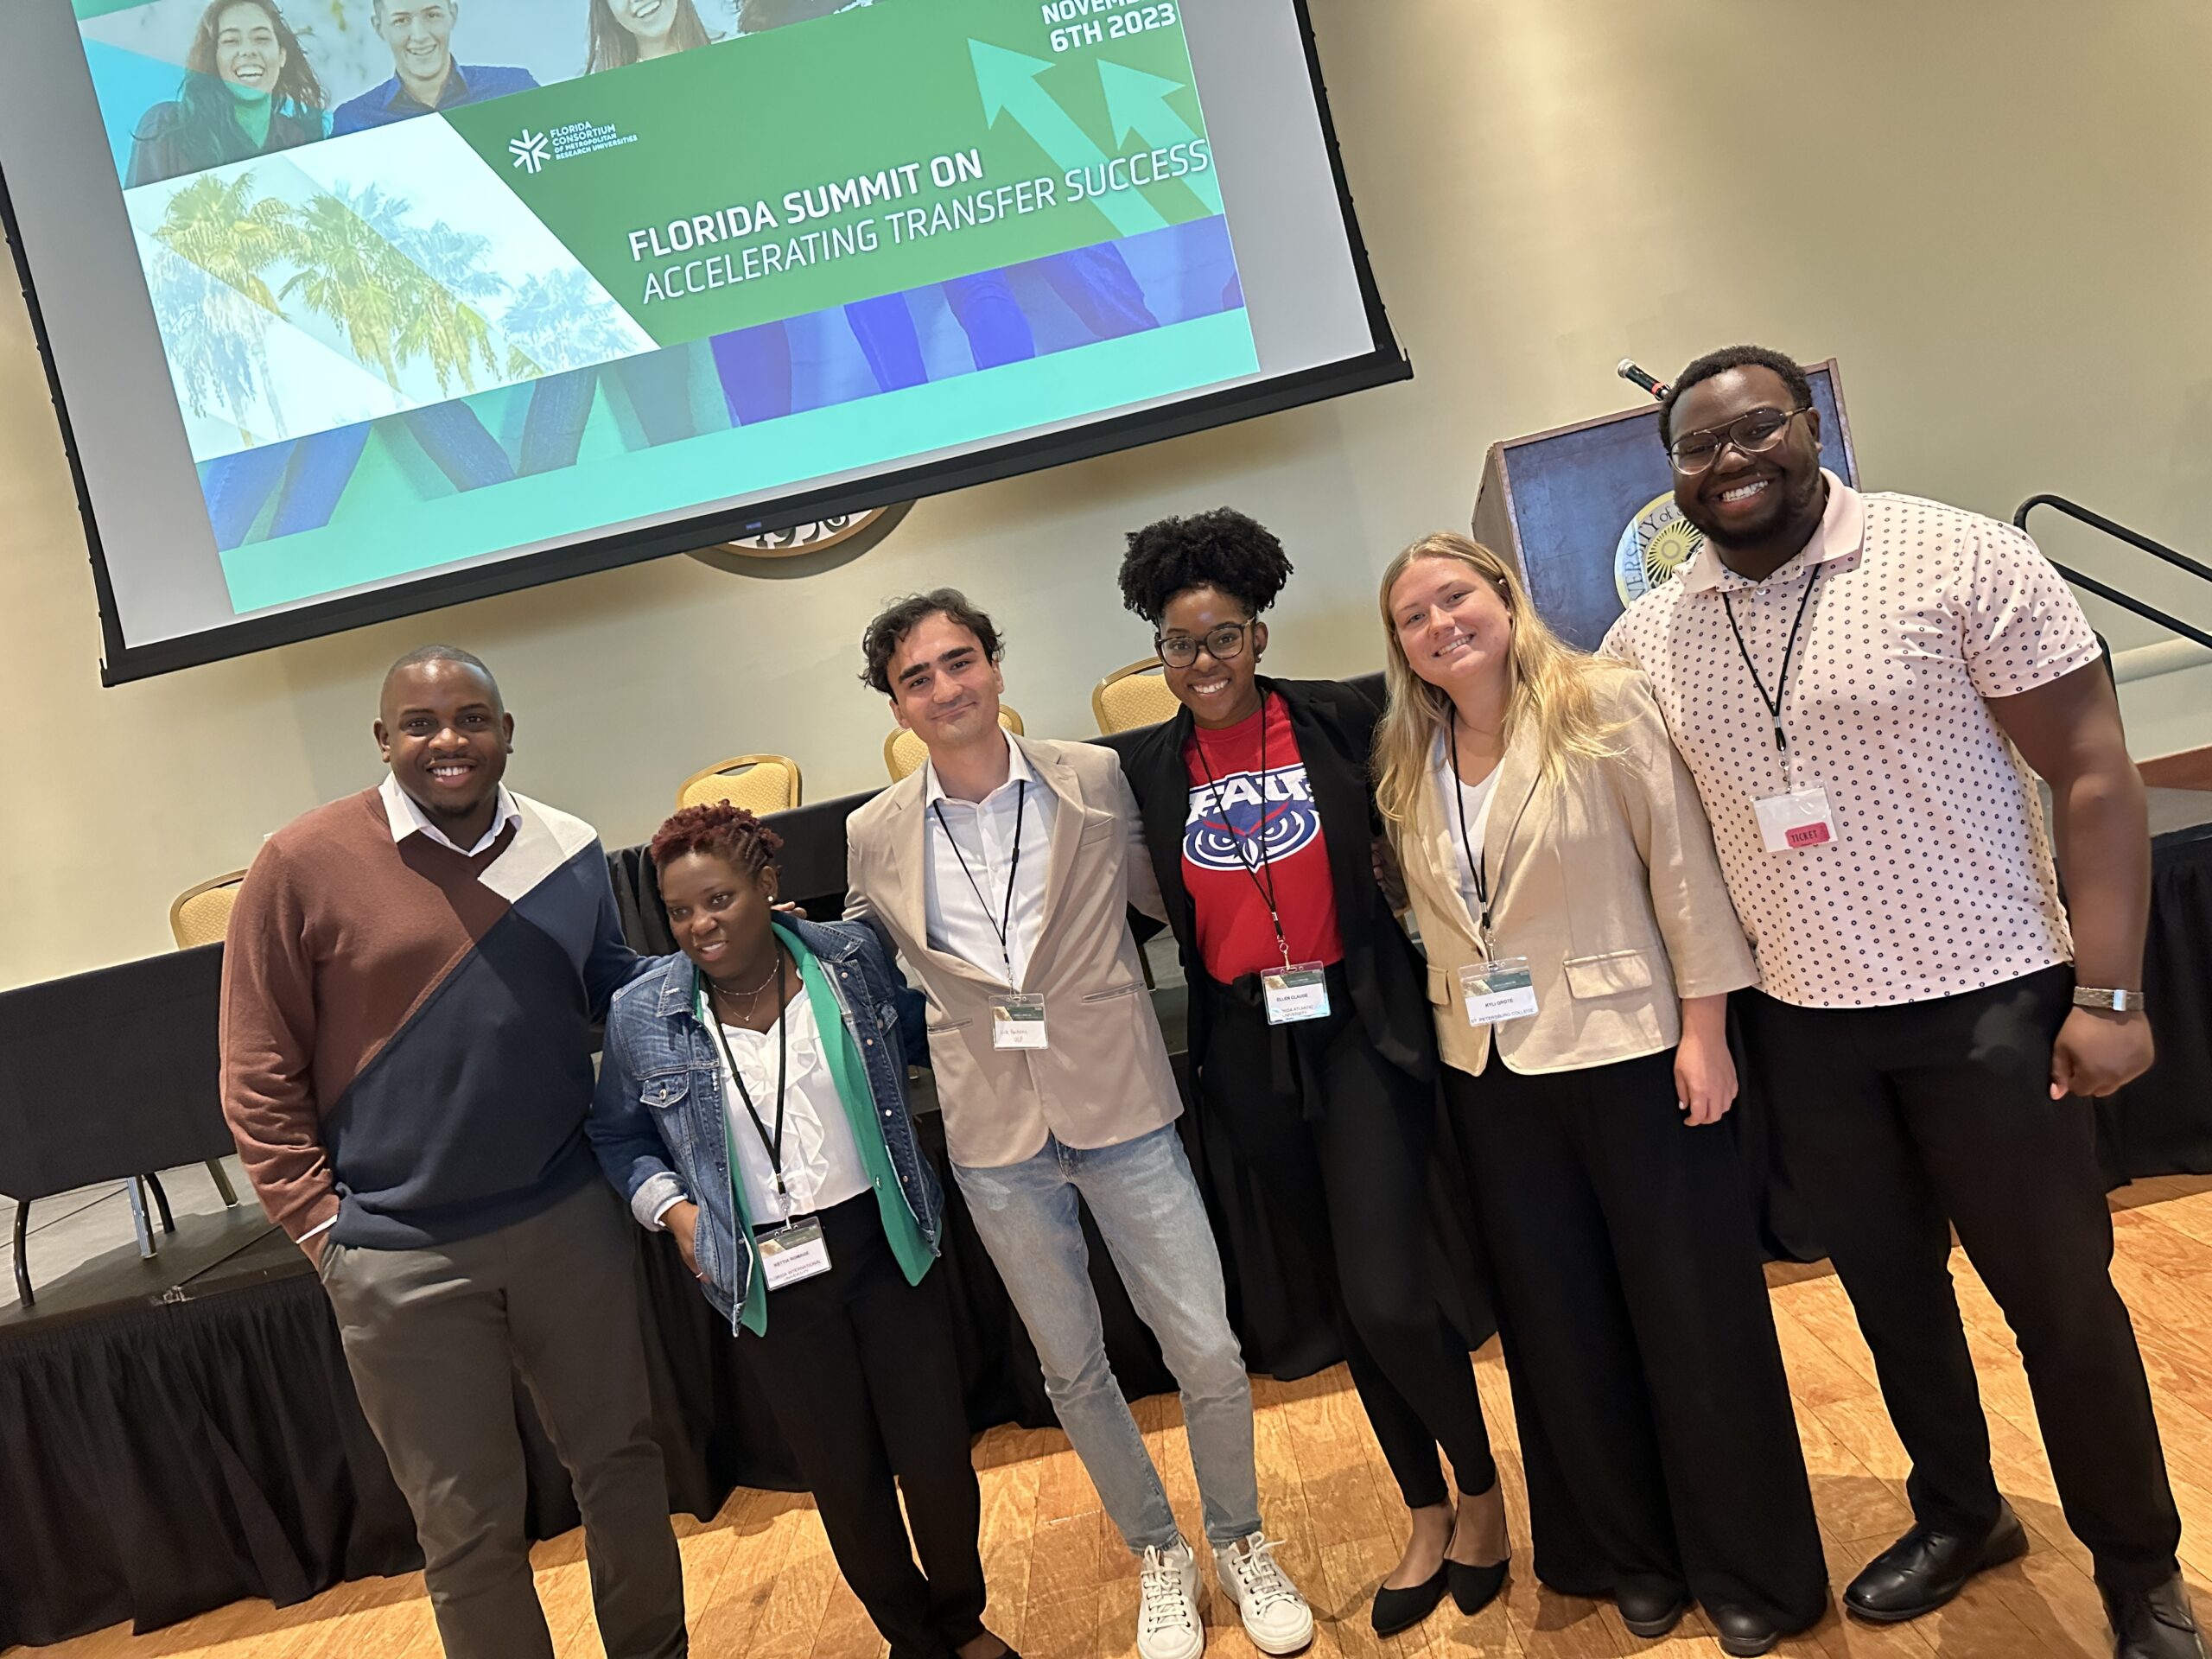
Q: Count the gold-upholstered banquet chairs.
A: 4